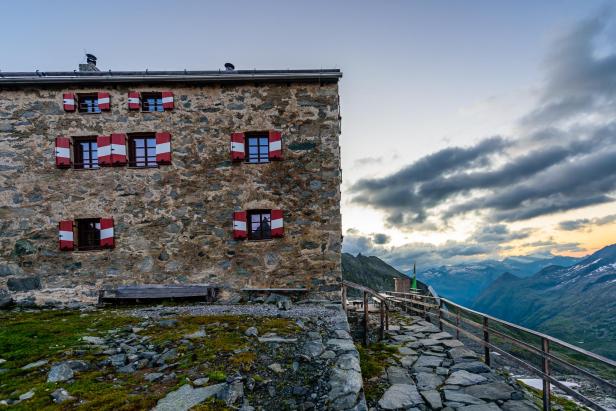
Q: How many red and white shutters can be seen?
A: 14